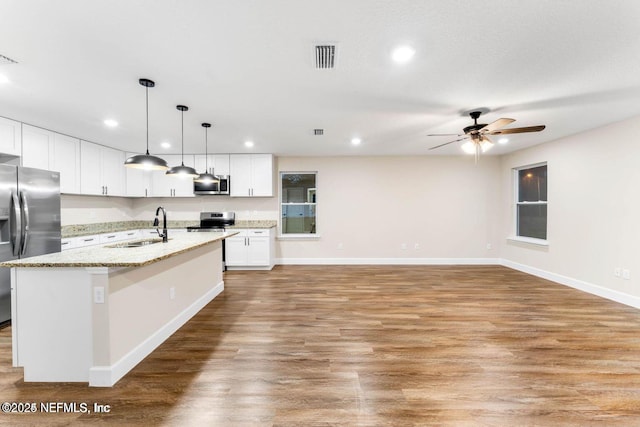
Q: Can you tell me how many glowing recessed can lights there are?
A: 7